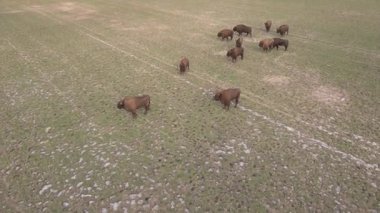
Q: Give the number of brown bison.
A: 11